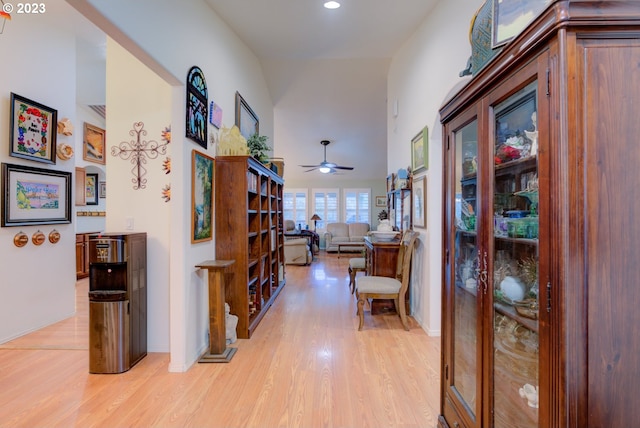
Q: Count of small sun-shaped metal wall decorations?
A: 3